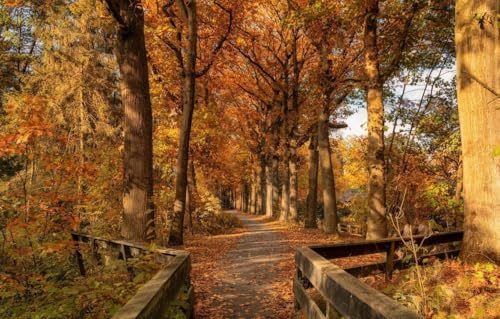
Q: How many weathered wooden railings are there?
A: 2